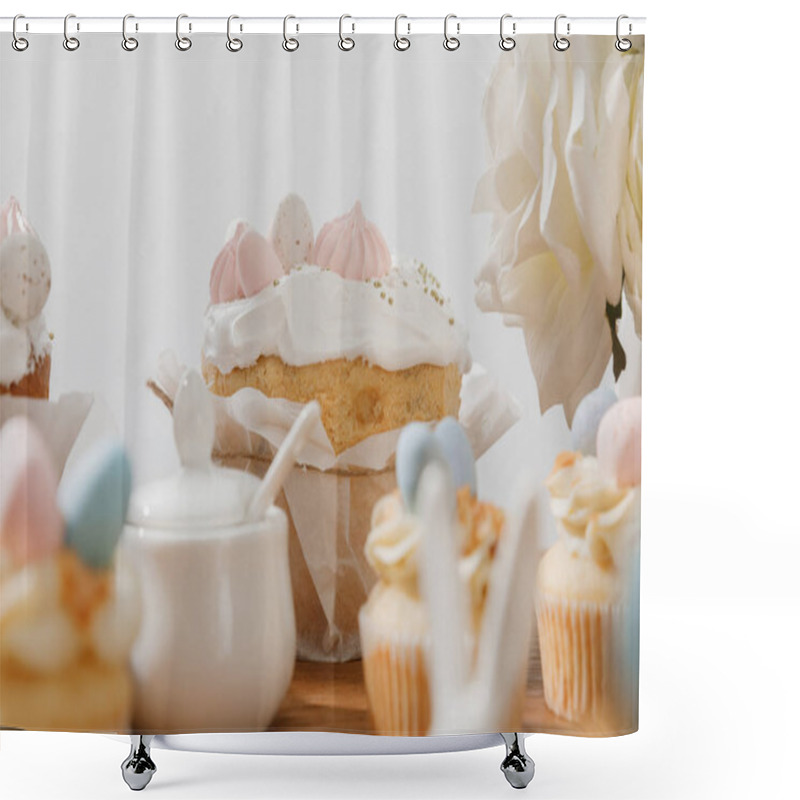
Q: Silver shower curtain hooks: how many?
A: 12